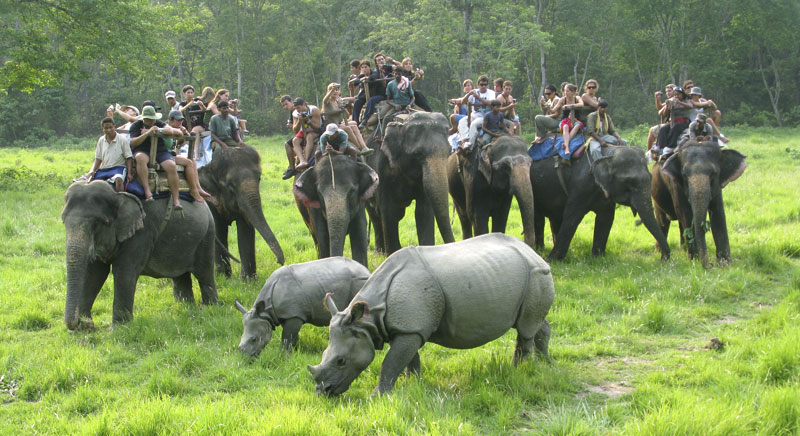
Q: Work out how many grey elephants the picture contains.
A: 7